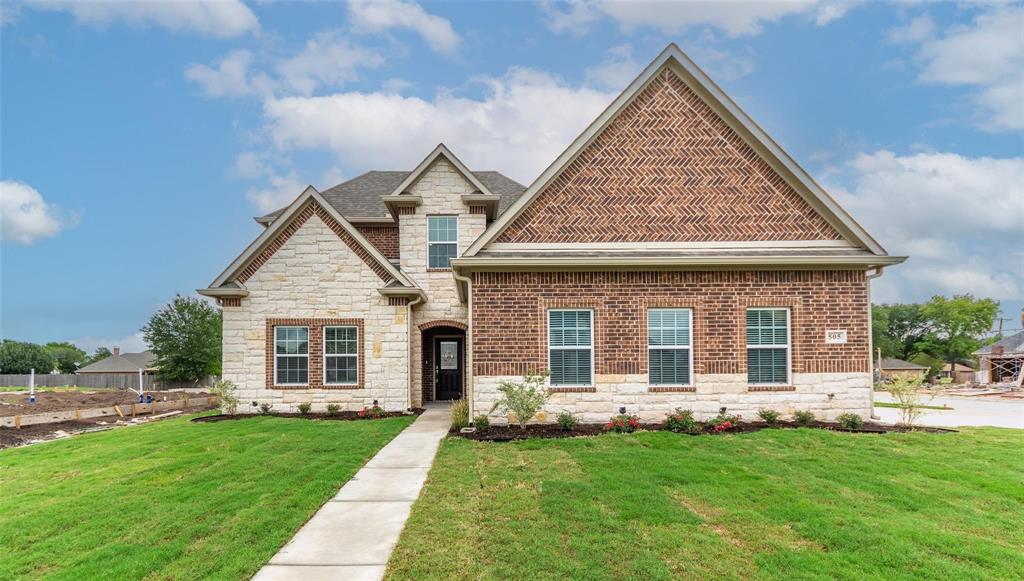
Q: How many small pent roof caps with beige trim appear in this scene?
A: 4